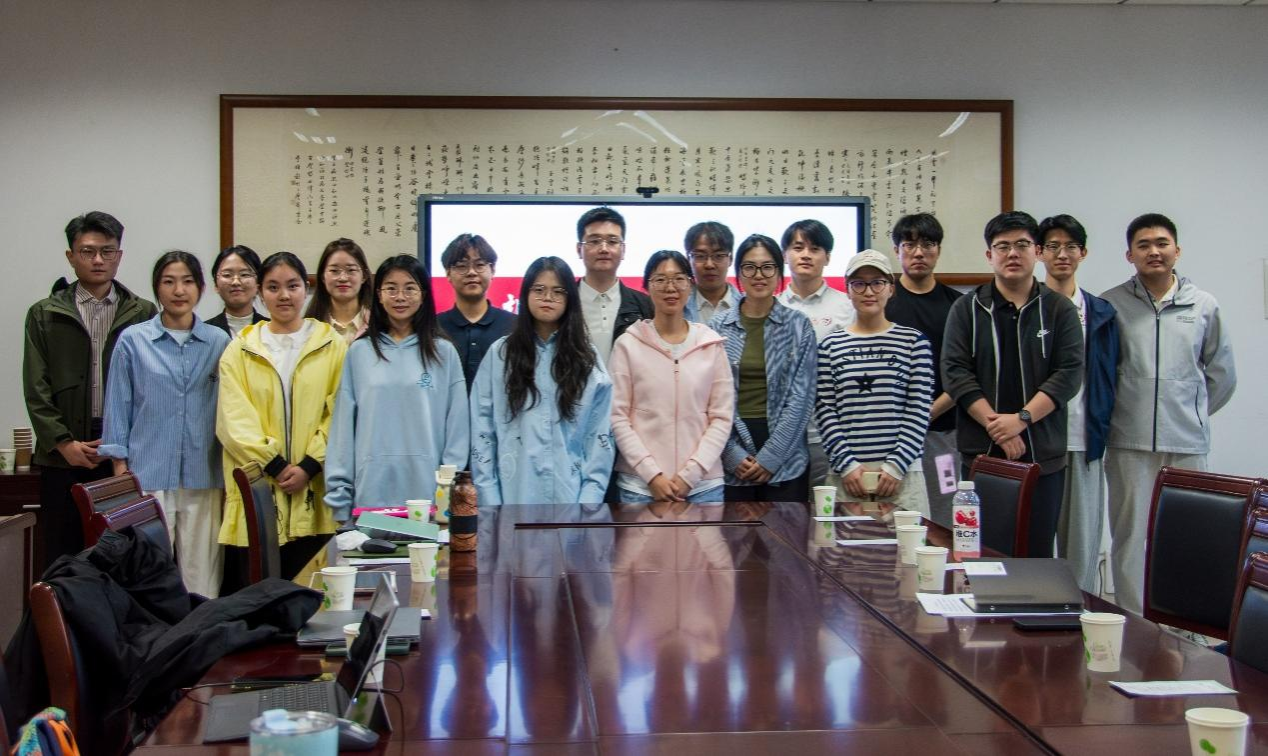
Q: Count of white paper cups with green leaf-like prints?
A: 11